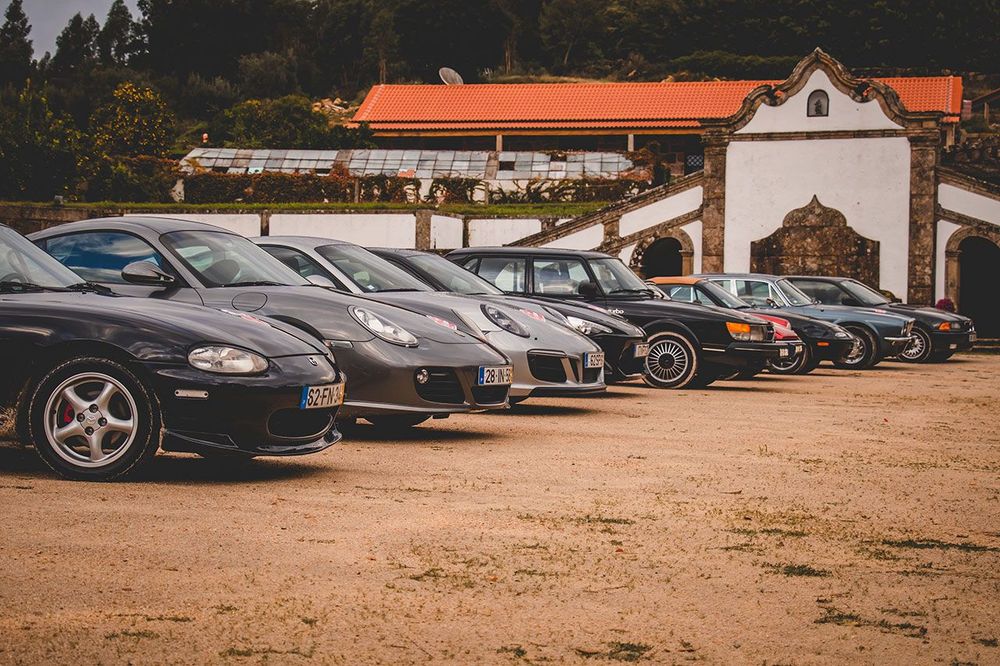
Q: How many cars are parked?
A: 9